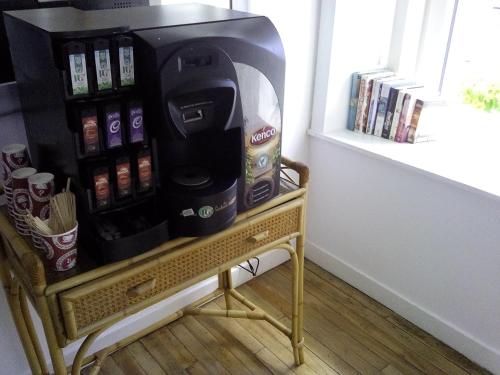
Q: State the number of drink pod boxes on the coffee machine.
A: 9